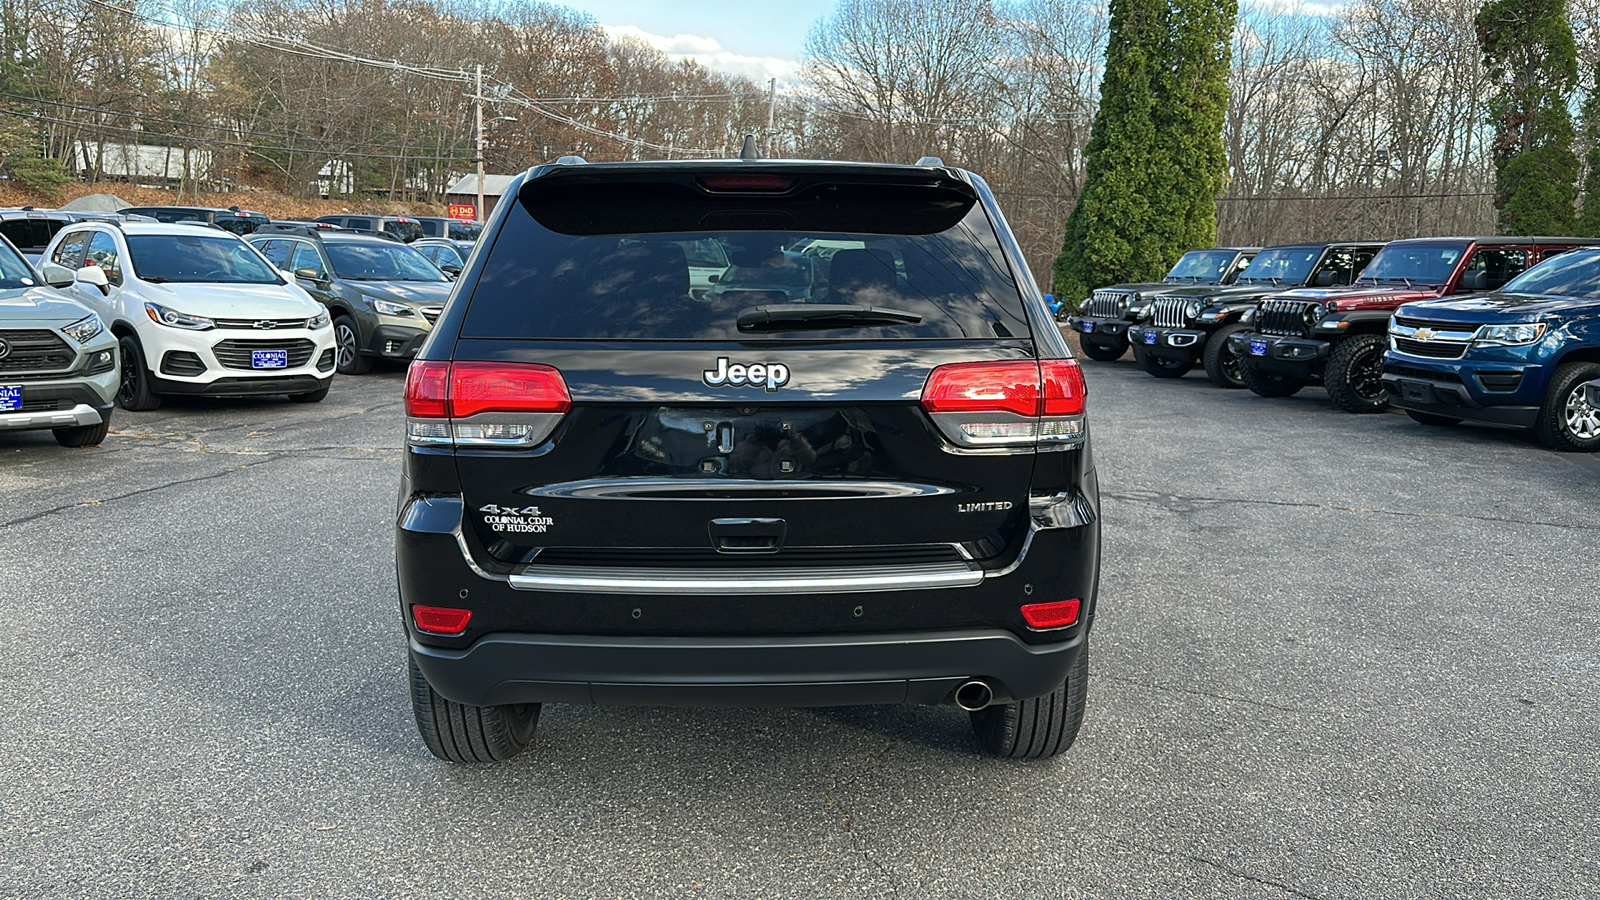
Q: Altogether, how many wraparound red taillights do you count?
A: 2